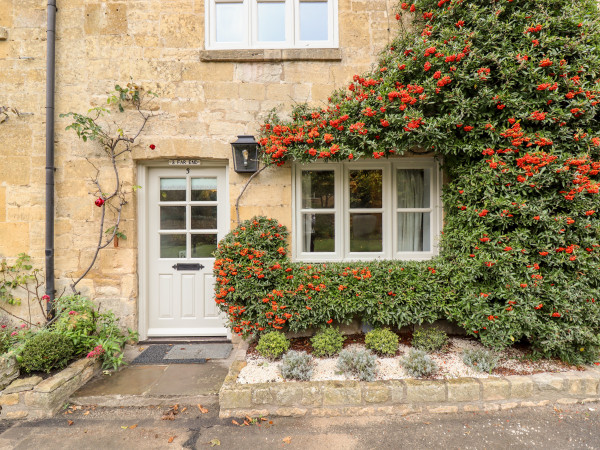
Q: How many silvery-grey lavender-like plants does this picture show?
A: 4